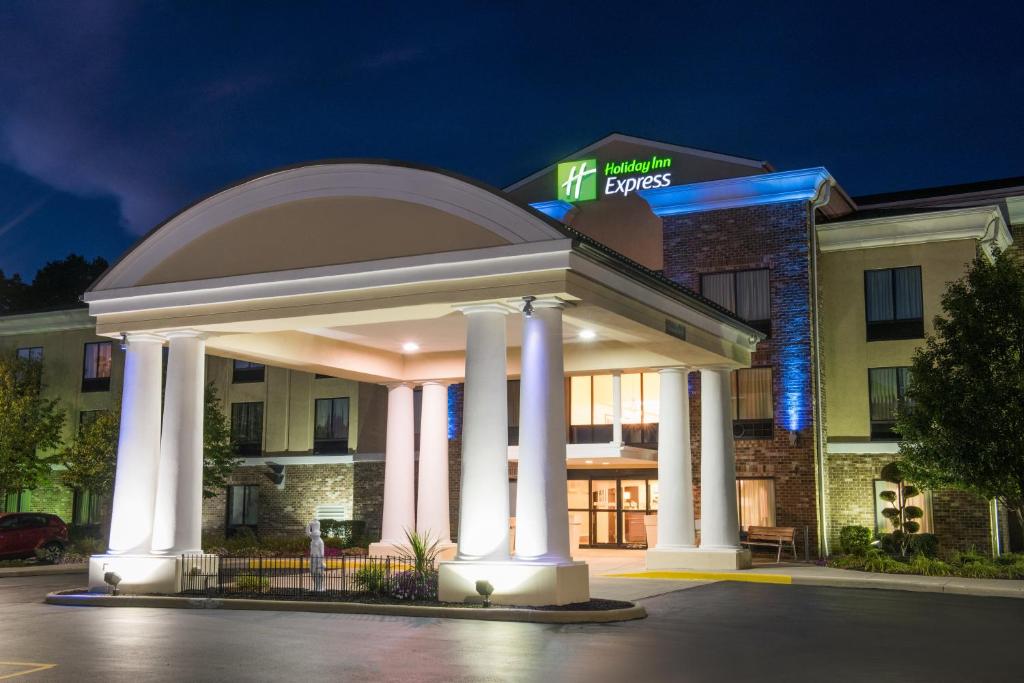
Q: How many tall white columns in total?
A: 8